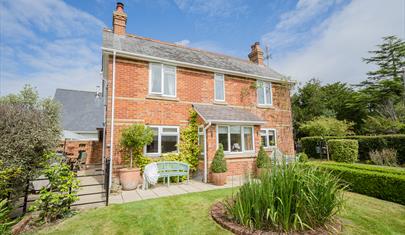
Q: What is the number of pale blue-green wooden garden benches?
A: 1